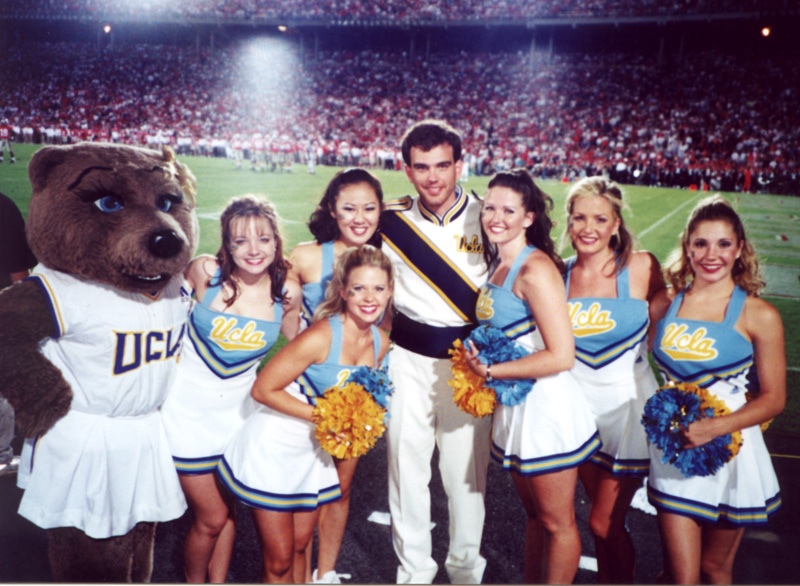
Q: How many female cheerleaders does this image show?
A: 6